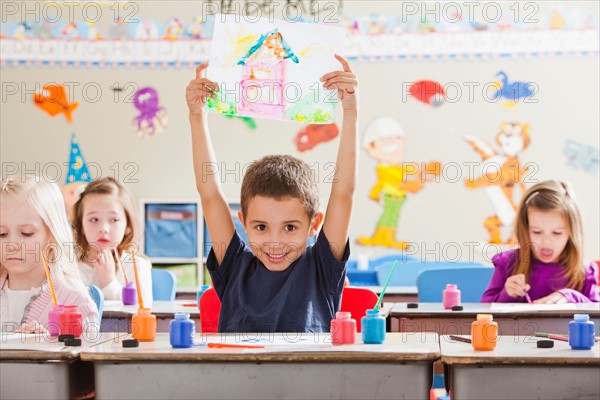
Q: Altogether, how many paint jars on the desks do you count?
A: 11